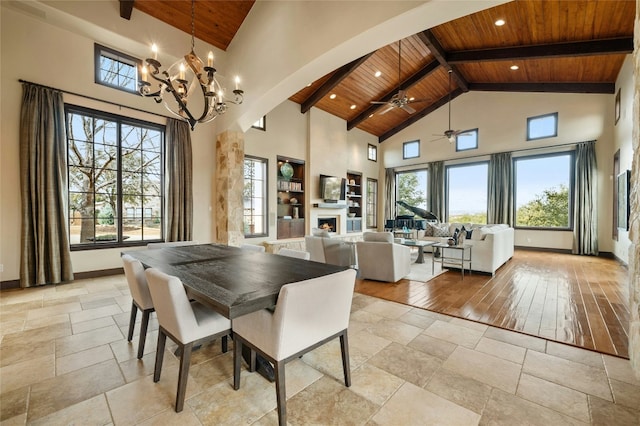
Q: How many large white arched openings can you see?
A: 1